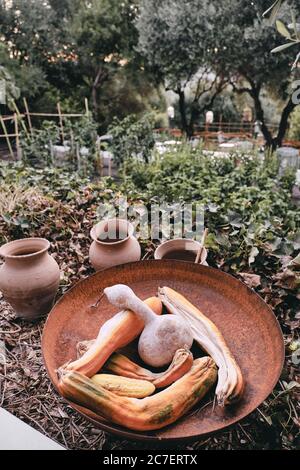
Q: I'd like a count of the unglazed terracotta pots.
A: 3